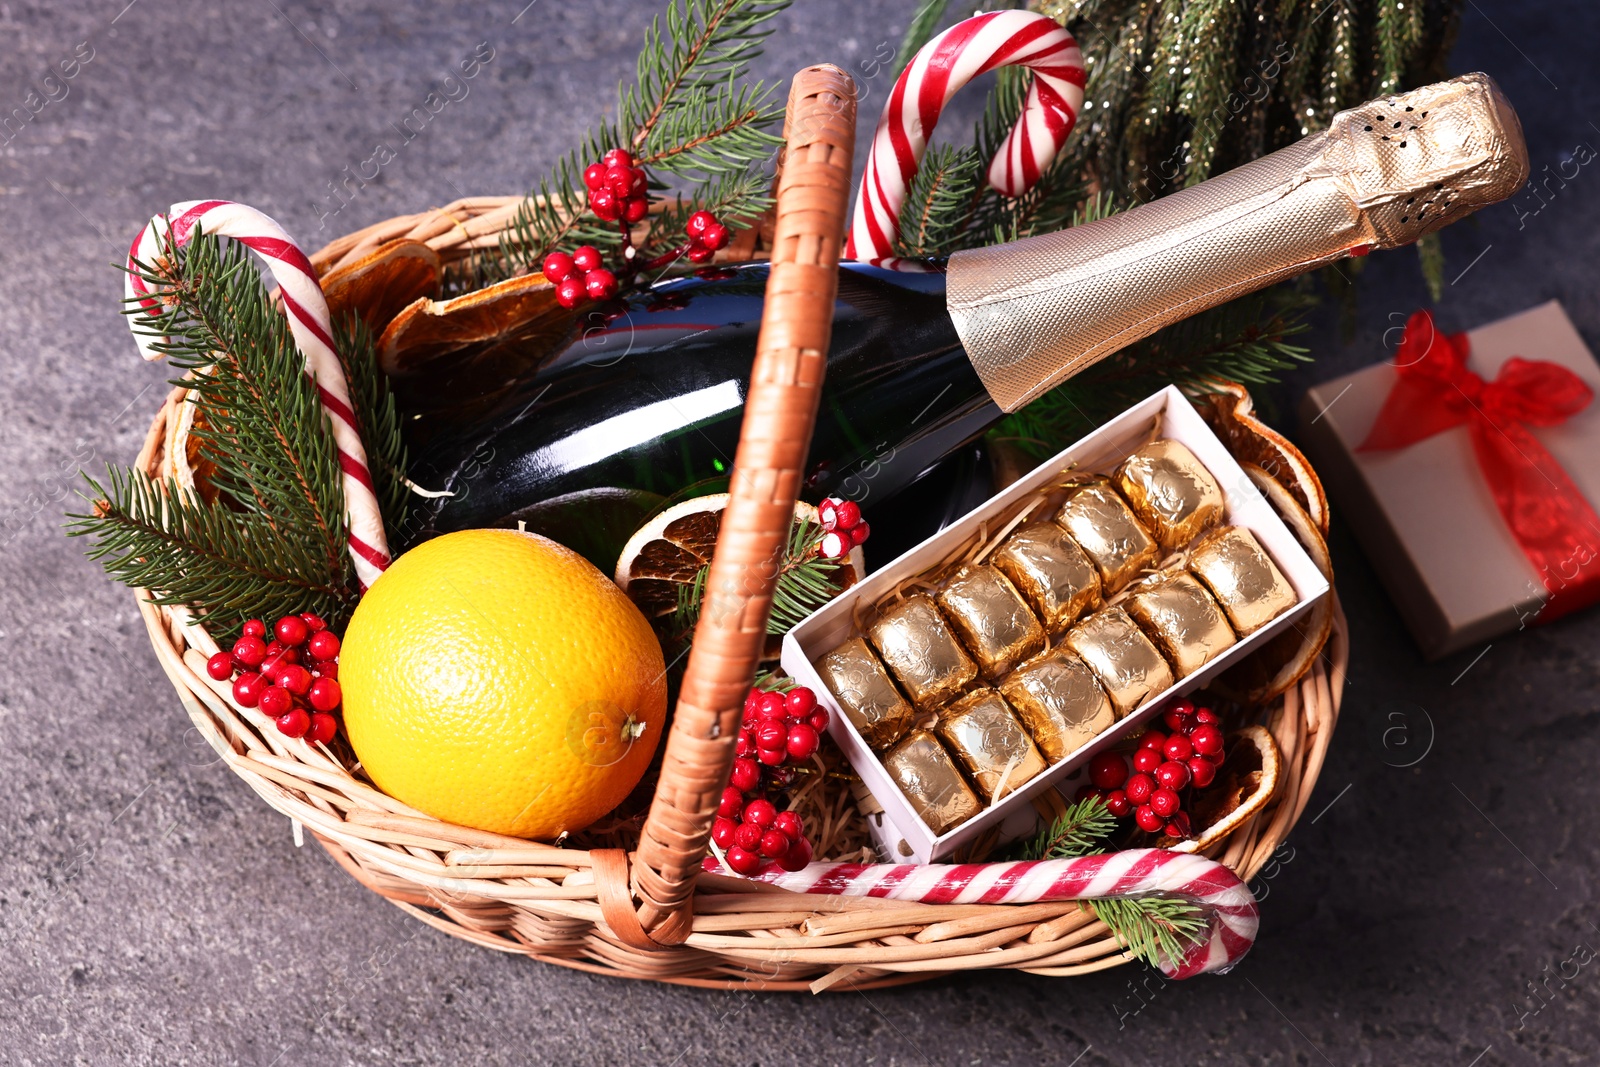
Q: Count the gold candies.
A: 12